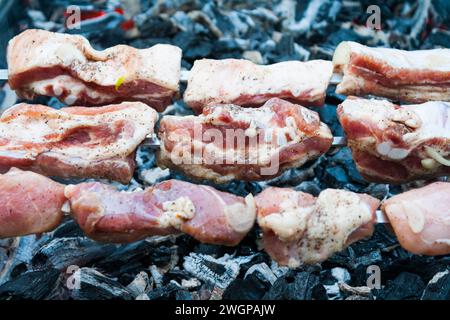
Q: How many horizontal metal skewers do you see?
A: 3